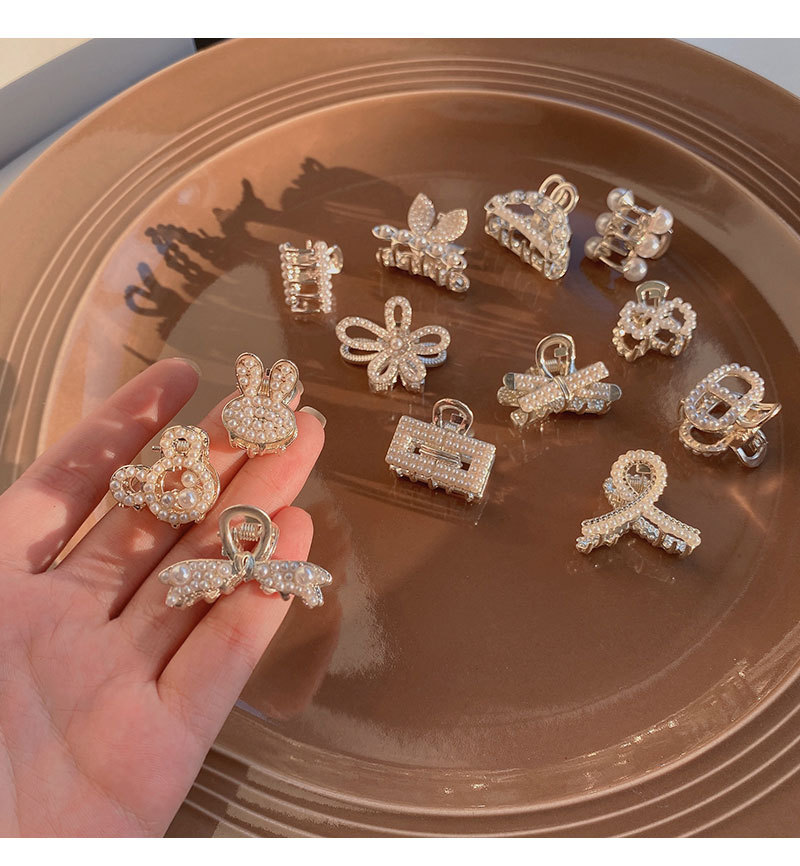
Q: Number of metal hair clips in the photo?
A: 13